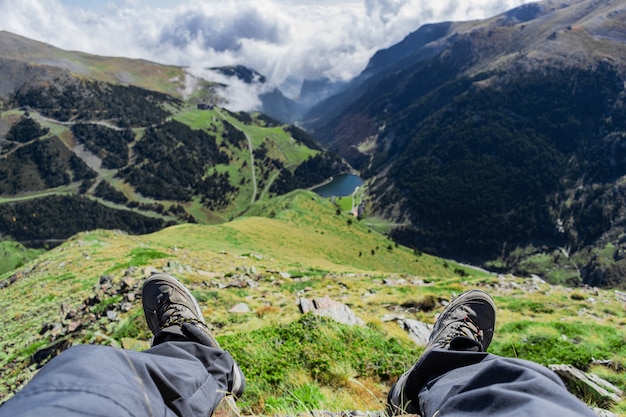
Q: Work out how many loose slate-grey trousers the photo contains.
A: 1